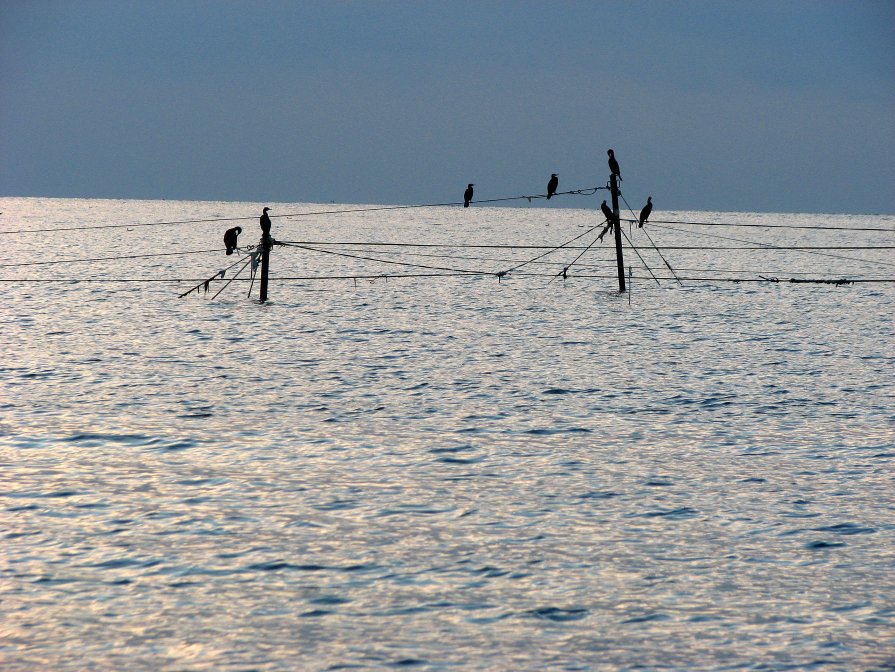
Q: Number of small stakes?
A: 2